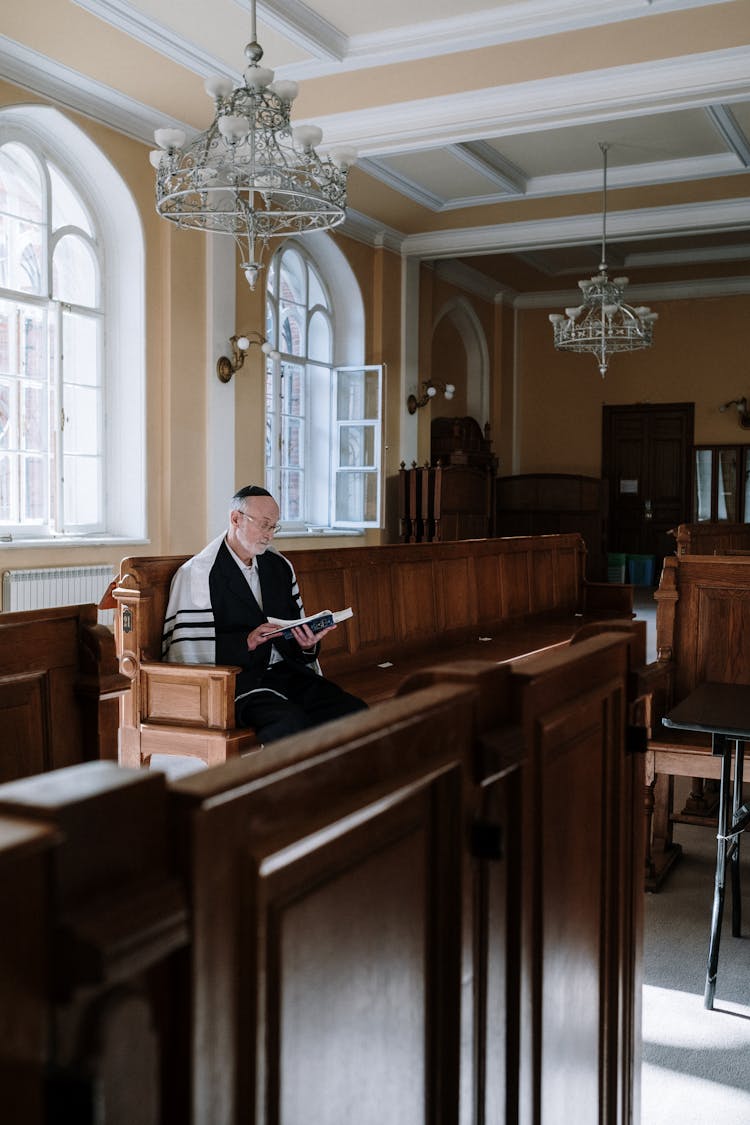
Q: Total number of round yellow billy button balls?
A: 0